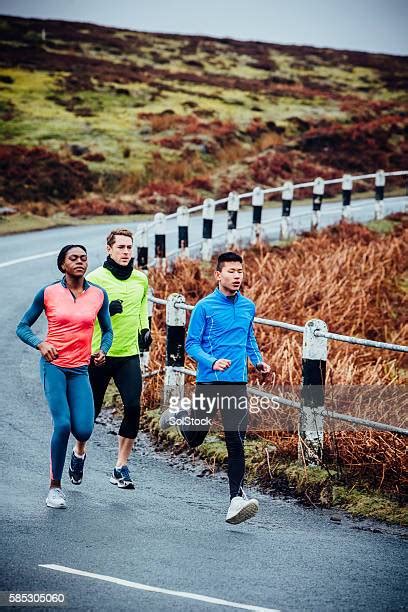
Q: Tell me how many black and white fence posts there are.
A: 13